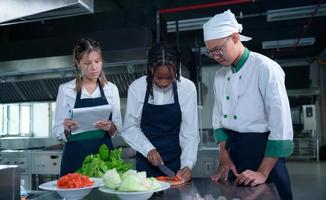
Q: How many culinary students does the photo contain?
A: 2